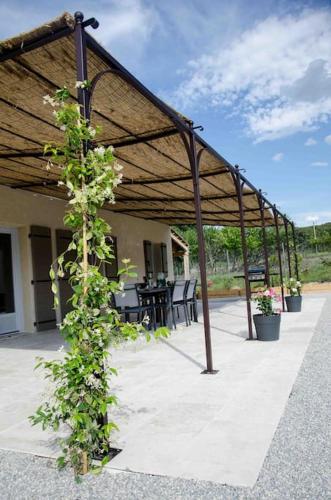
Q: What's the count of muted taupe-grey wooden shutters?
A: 5